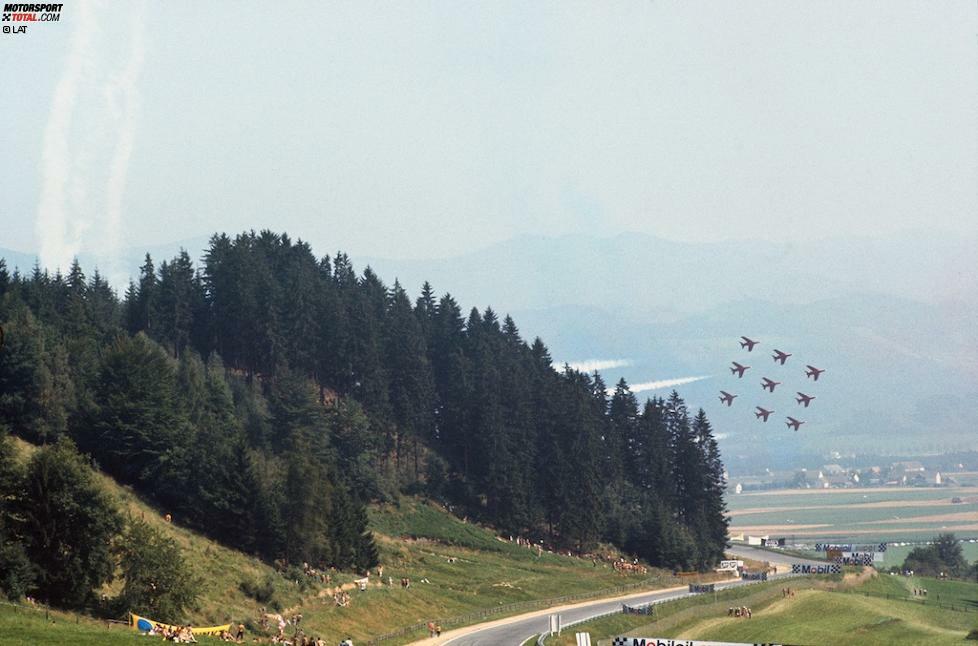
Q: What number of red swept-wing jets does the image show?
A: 9